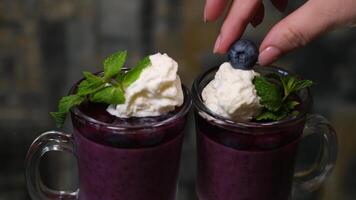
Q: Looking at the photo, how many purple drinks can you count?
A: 2